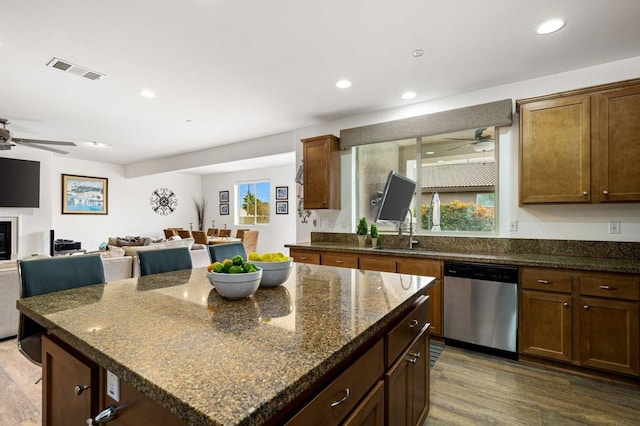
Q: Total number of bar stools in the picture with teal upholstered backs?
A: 3